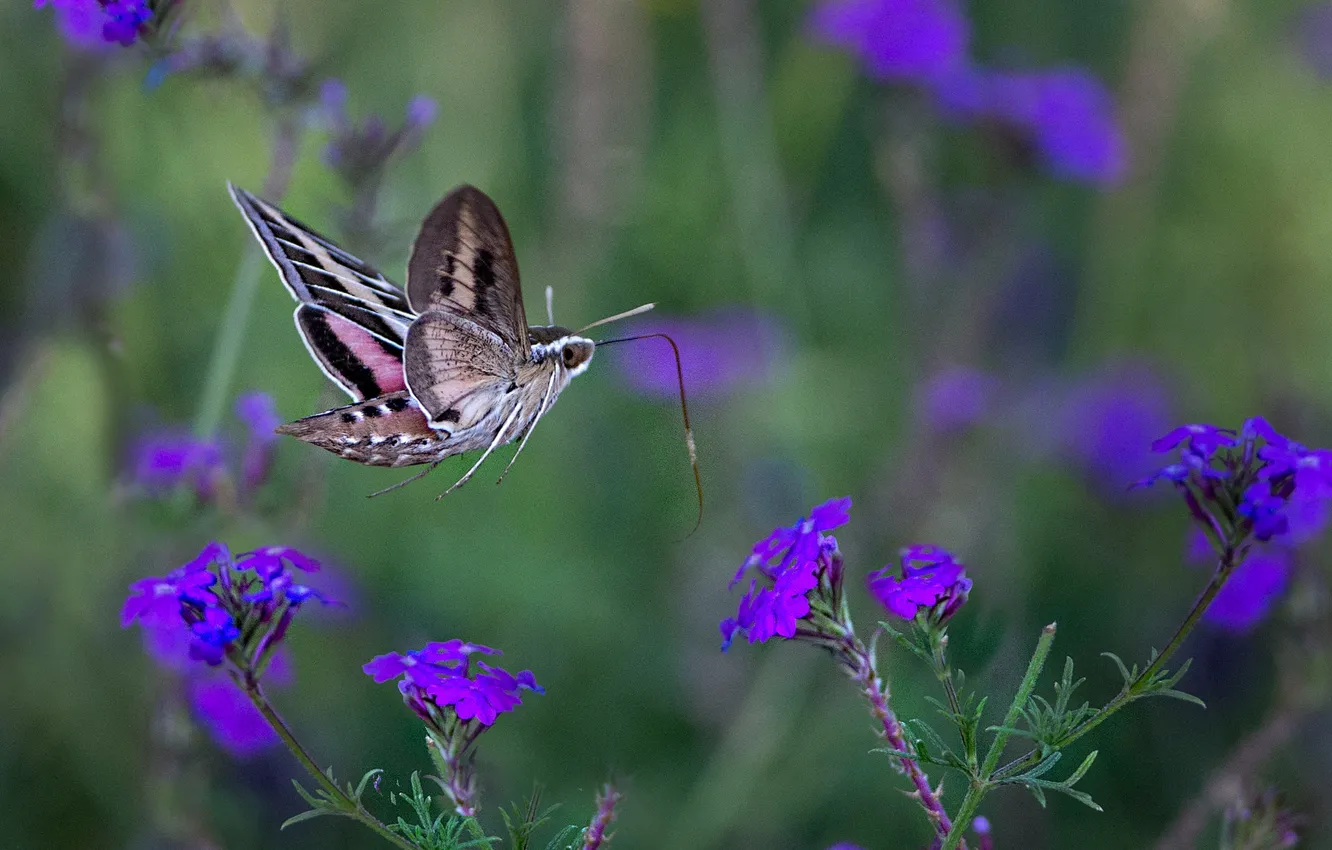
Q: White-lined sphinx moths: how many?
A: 1